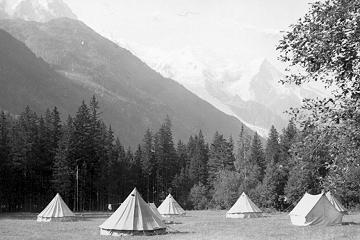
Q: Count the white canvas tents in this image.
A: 7